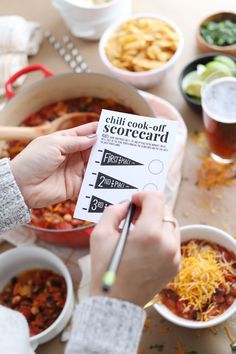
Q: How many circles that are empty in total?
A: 2